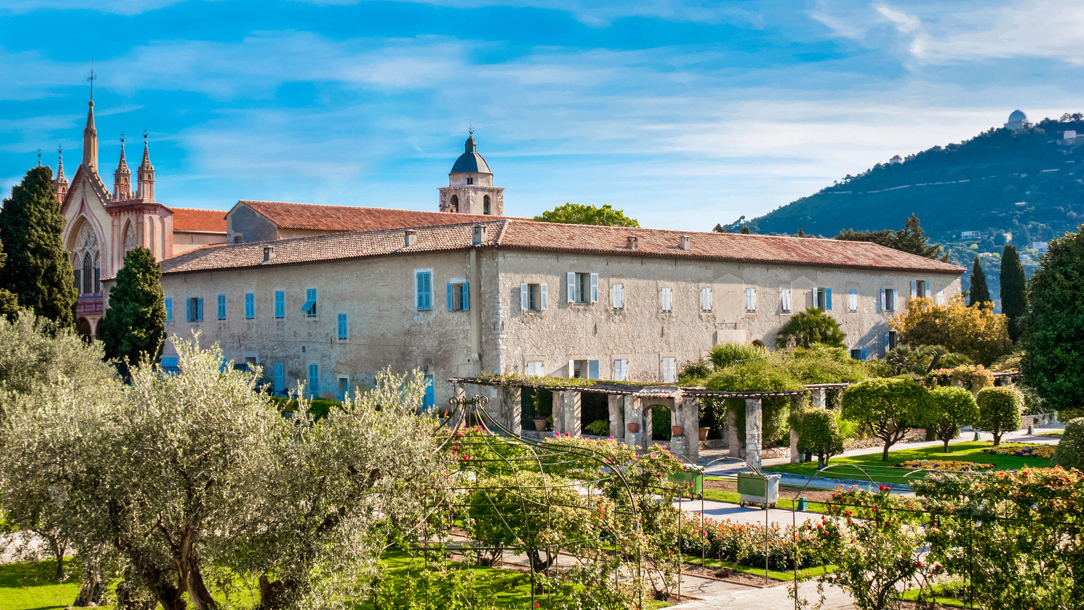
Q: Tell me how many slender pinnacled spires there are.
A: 5